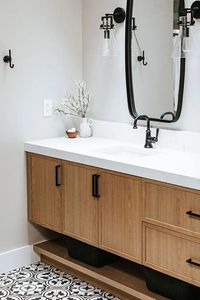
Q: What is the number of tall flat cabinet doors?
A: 3